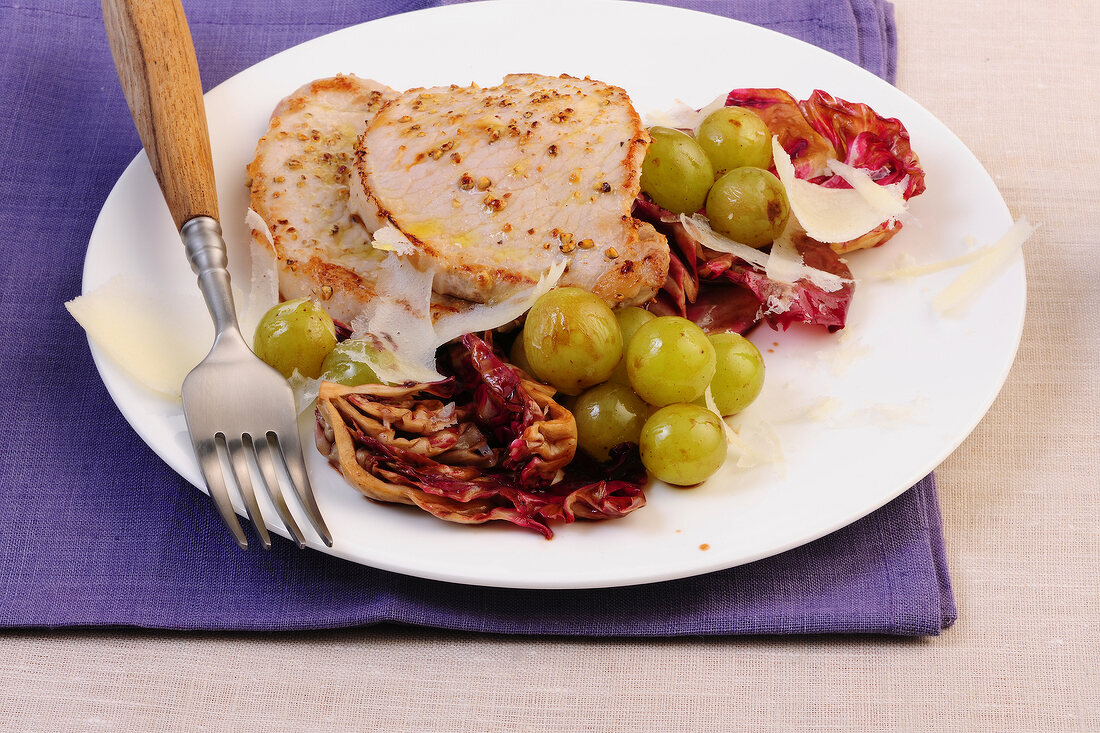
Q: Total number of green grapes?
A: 12